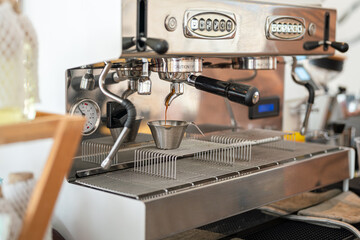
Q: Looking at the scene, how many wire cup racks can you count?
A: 2